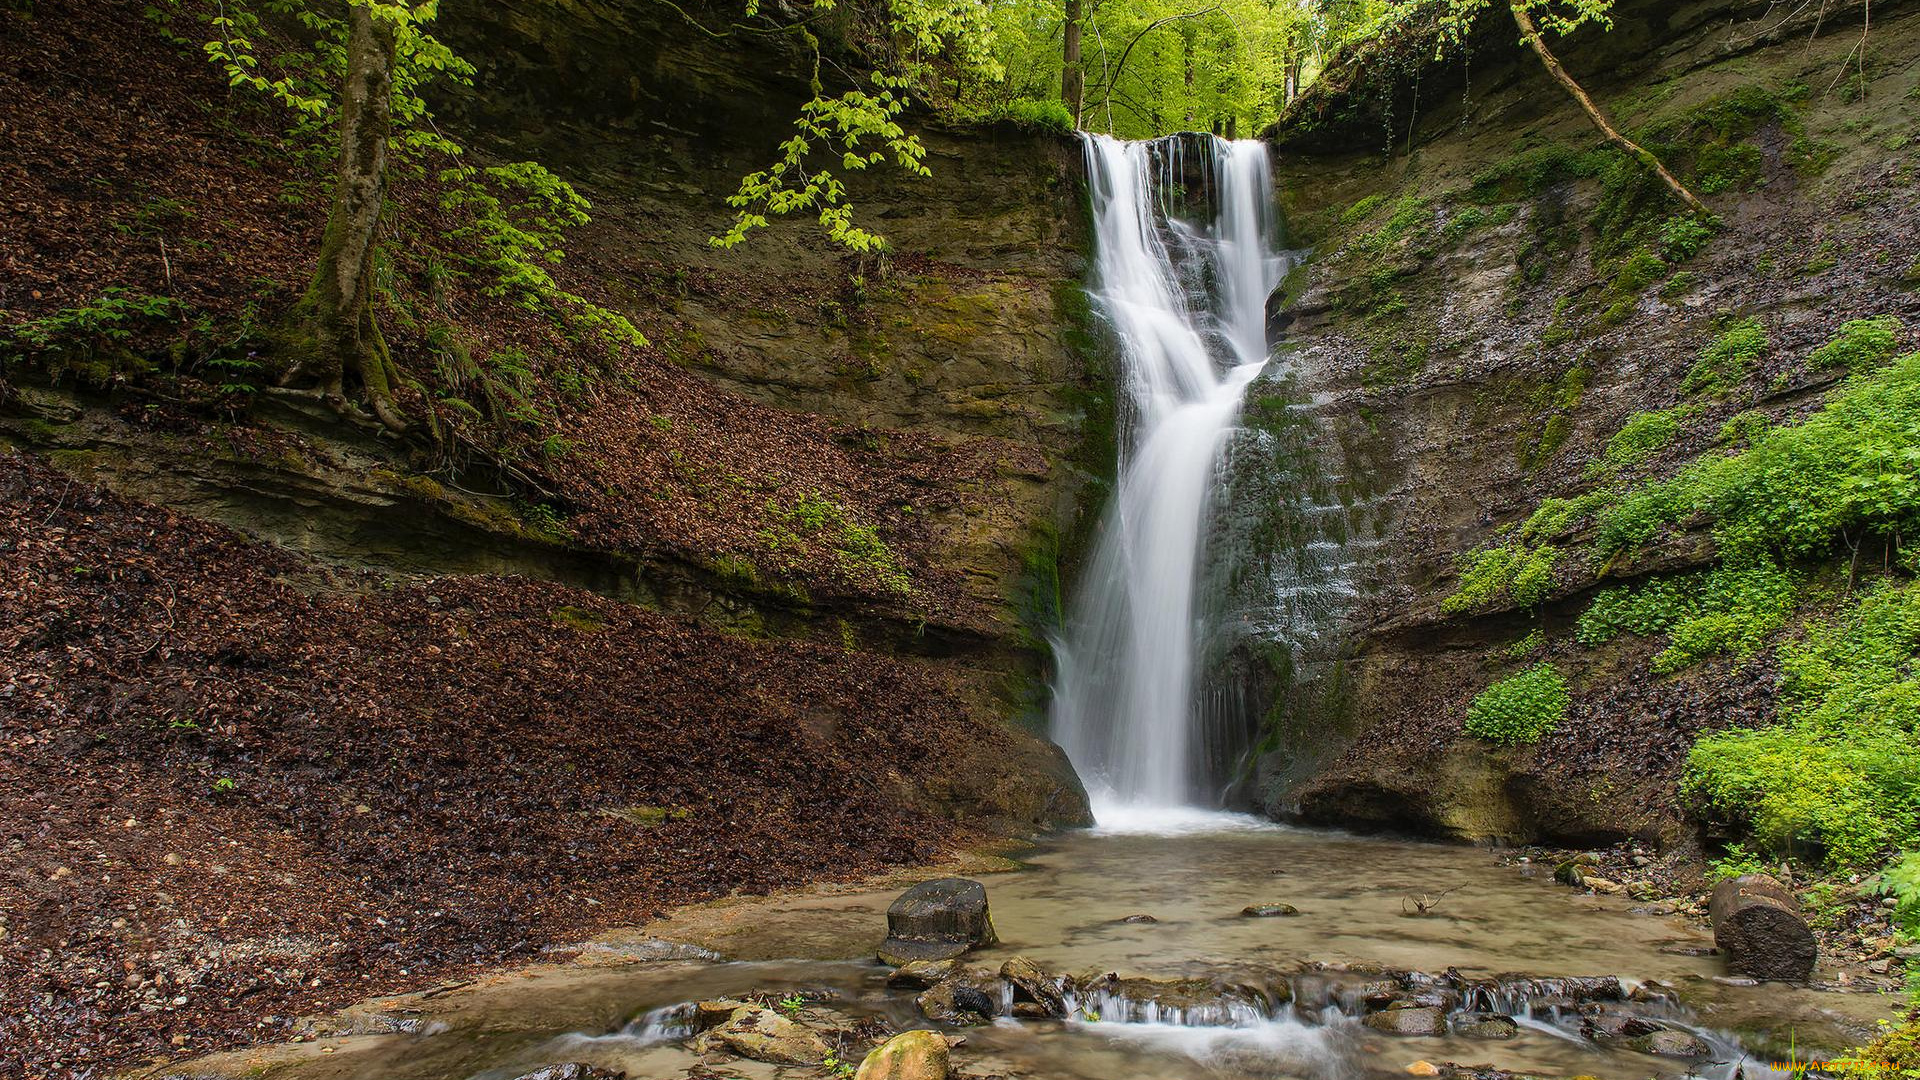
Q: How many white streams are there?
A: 2